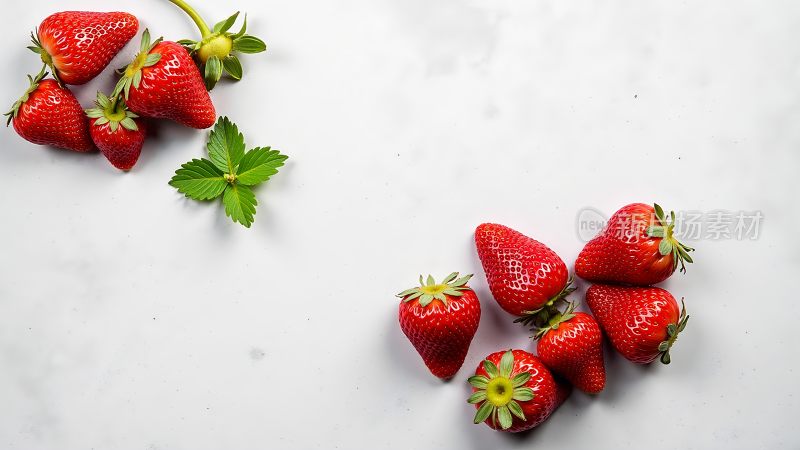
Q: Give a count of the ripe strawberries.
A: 10